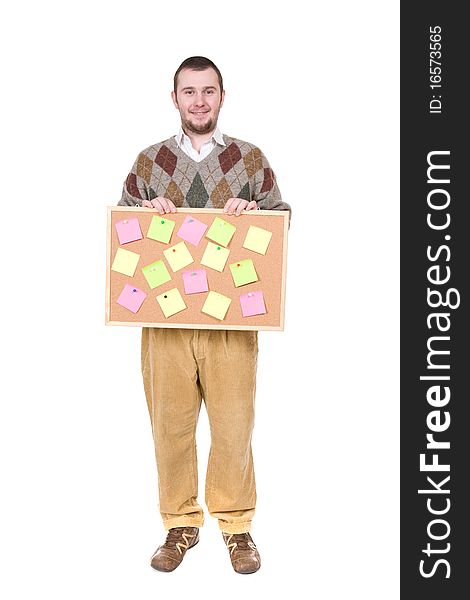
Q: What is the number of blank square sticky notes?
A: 15